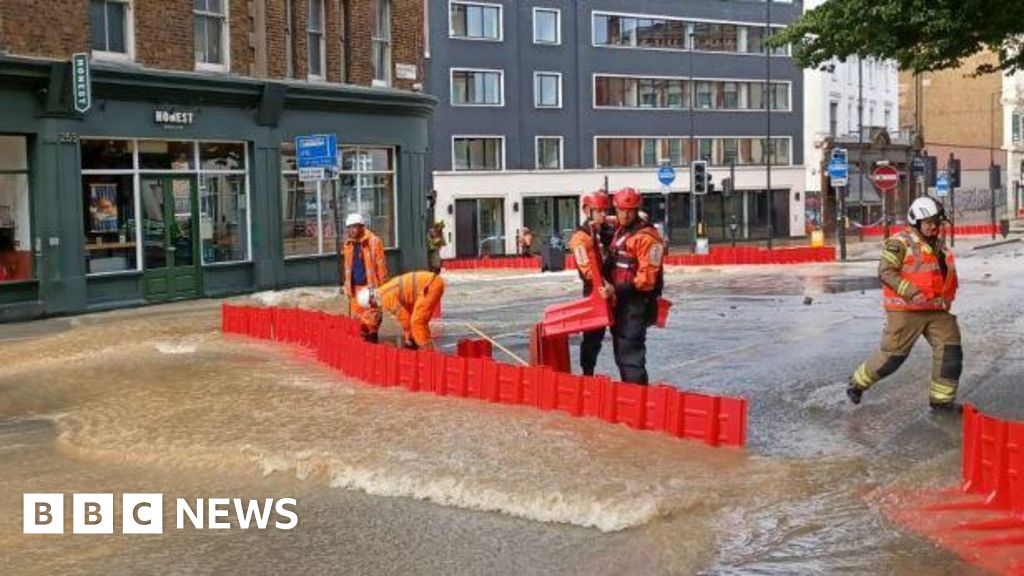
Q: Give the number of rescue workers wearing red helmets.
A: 2